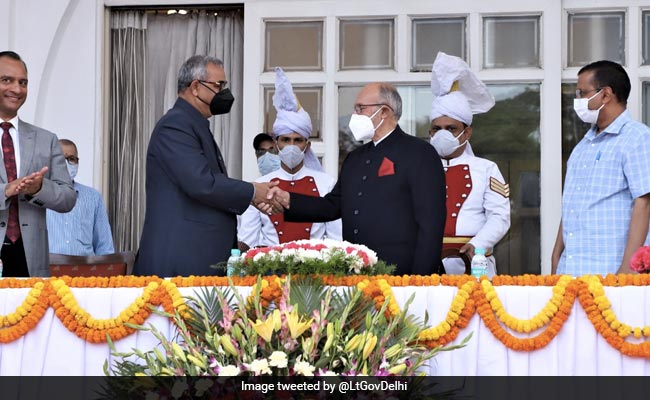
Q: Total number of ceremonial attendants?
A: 2